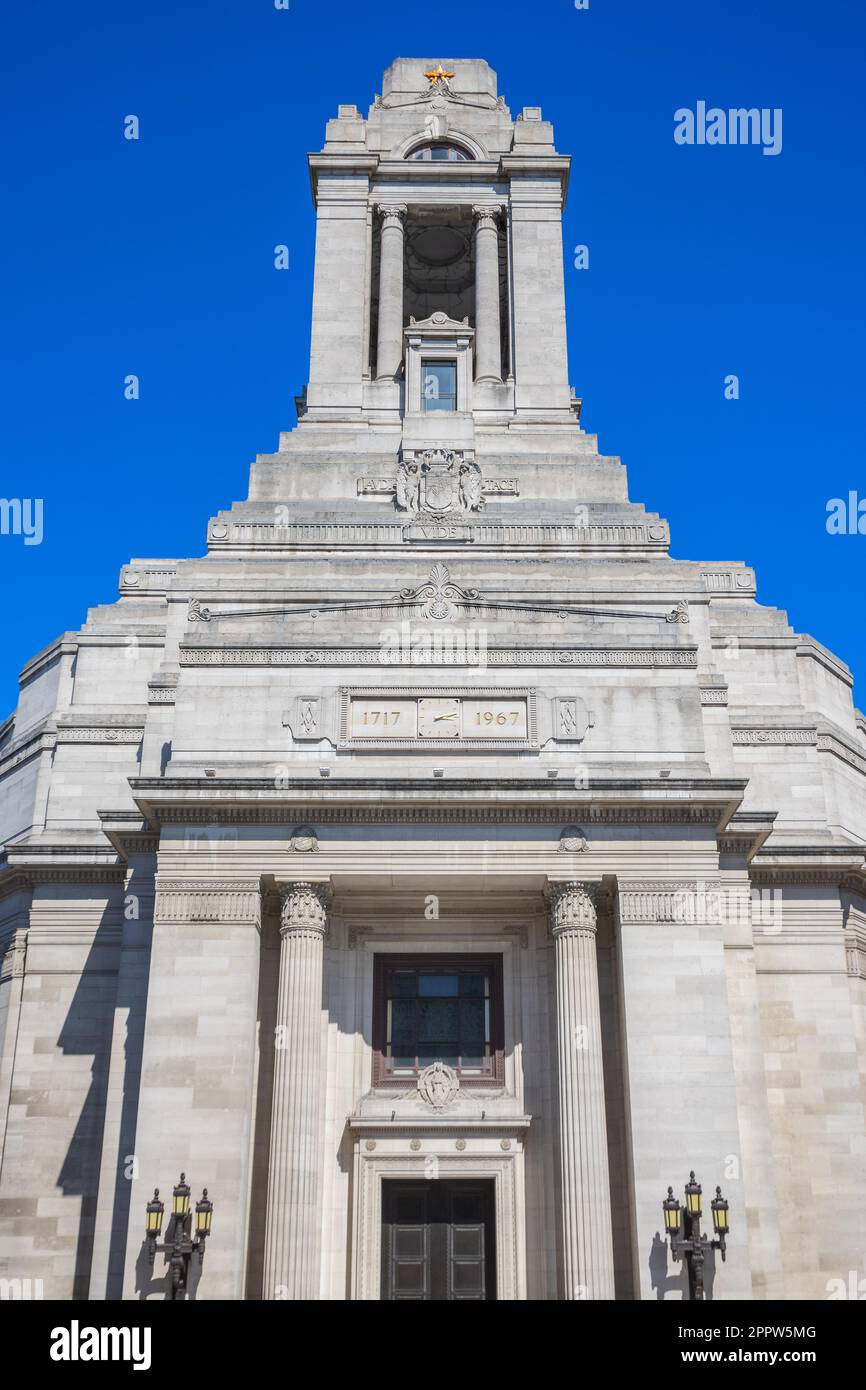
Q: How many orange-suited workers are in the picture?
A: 0